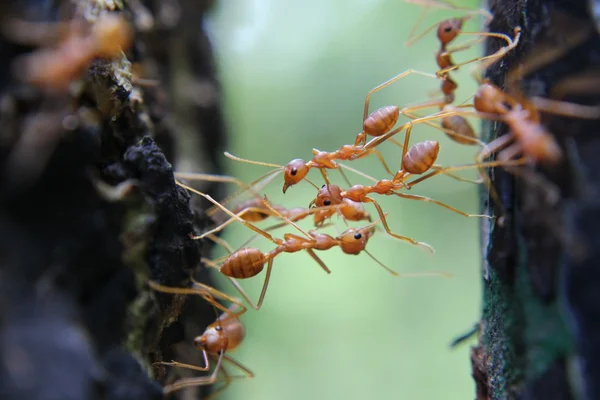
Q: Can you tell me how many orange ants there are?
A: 8